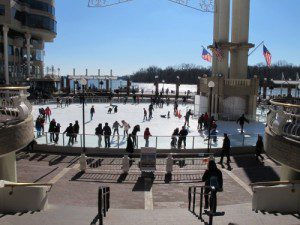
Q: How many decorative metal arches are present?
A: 1